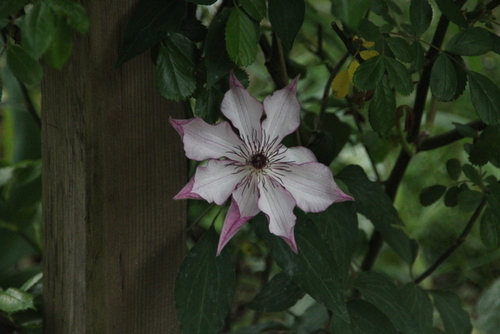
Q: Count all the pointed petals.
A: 7